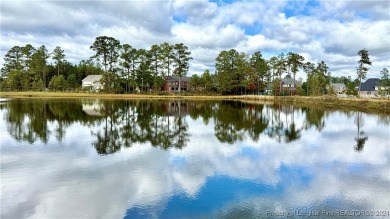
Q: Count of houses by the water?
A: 5